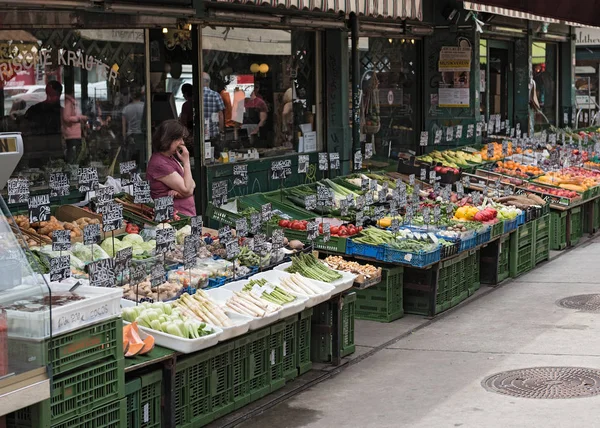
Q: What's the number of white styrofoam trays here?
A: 6